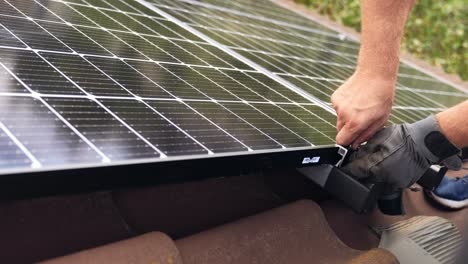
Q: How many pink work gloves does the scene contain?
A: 0